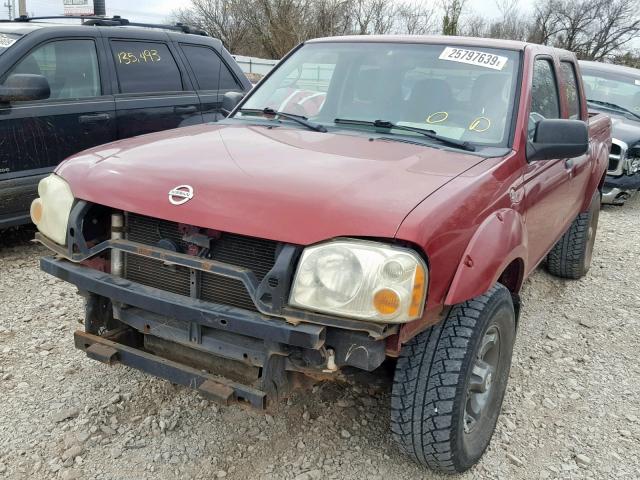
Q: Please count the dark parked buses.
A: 0